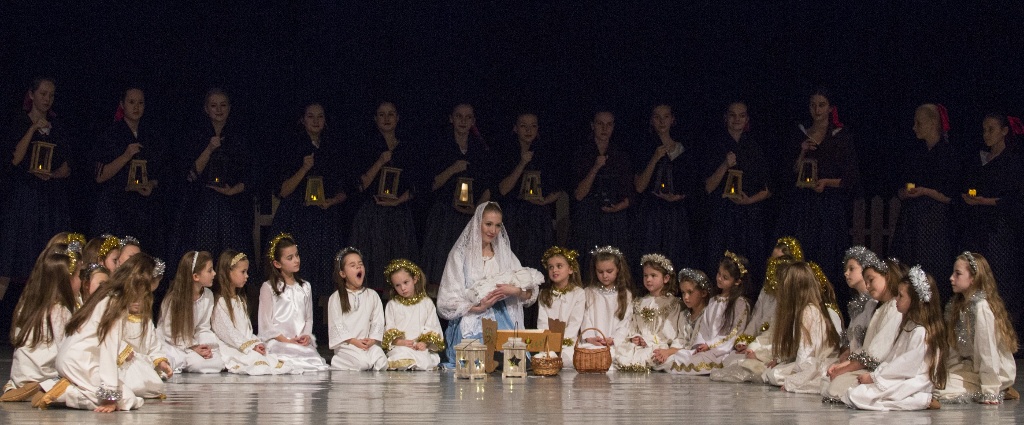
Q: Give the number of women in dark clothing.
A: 13